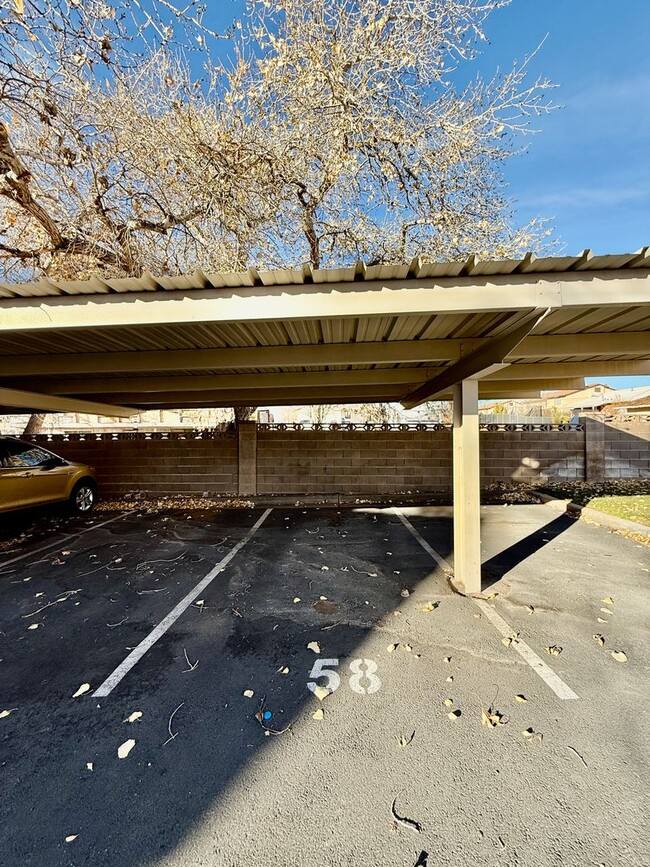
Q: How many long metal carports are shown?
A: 1